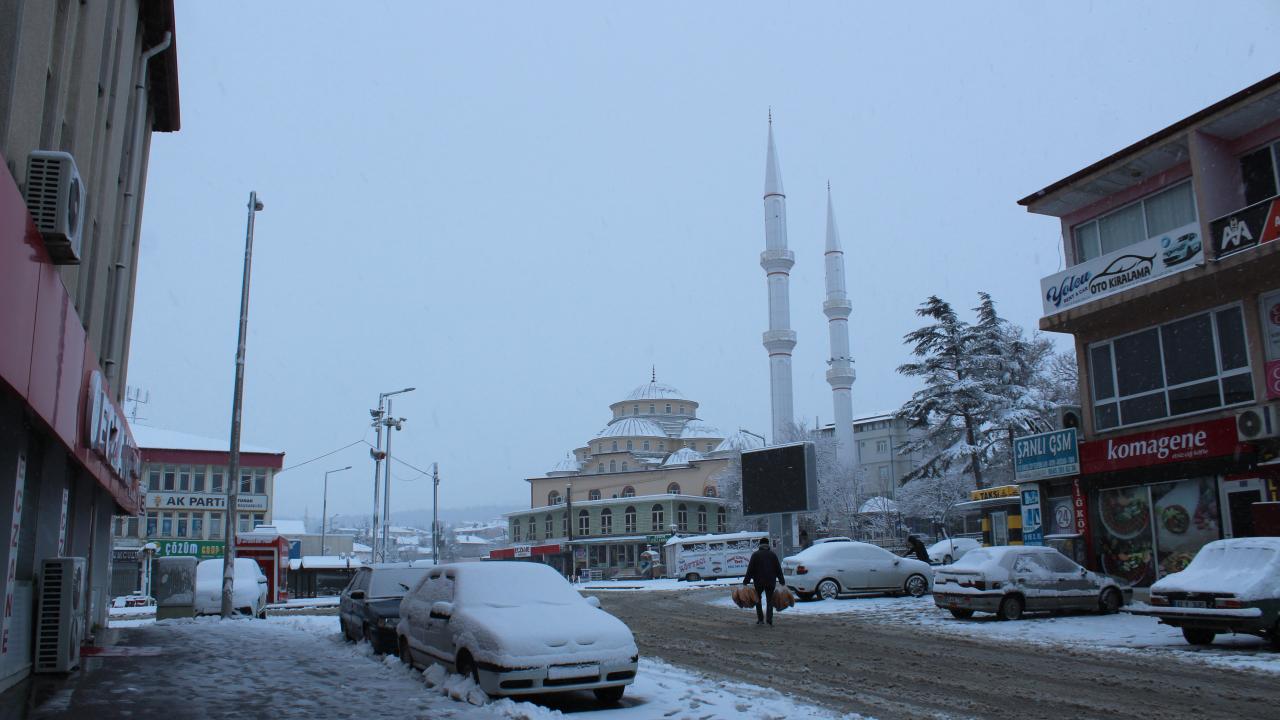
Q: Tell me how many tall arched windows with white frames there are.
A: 11